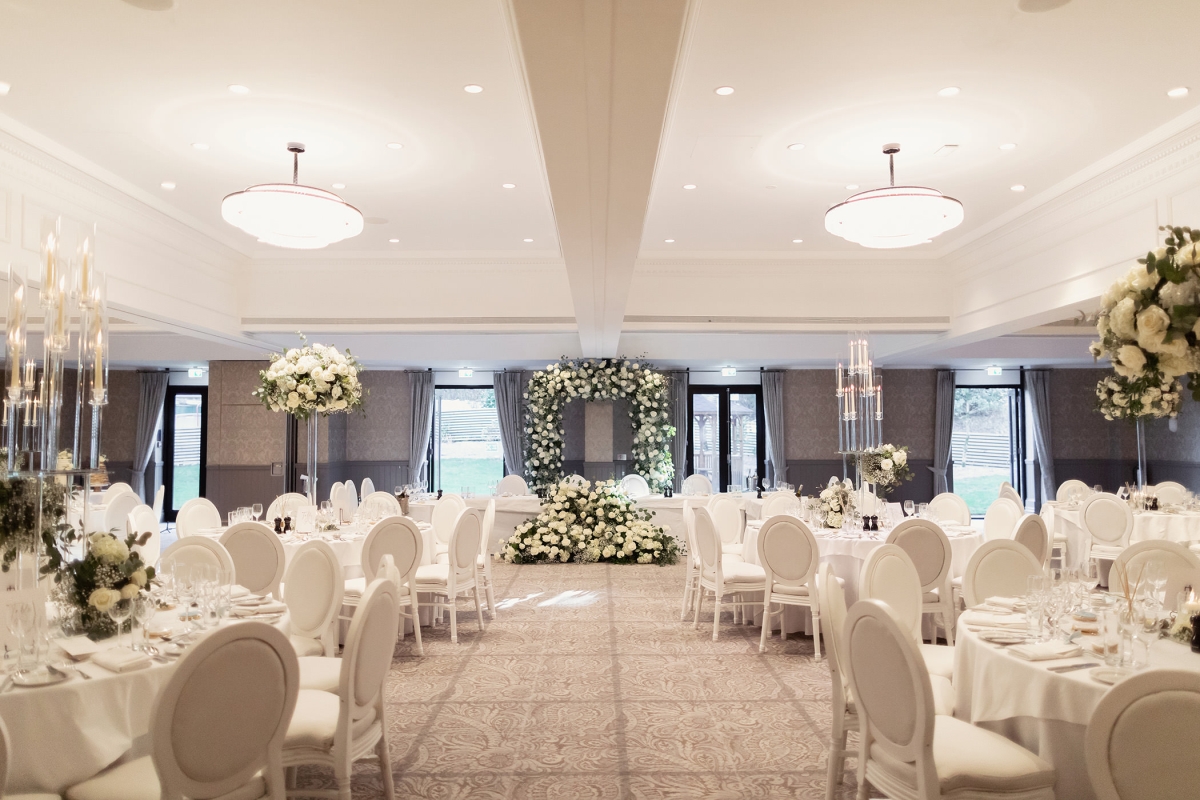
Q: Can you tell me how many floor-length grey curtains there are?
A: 7